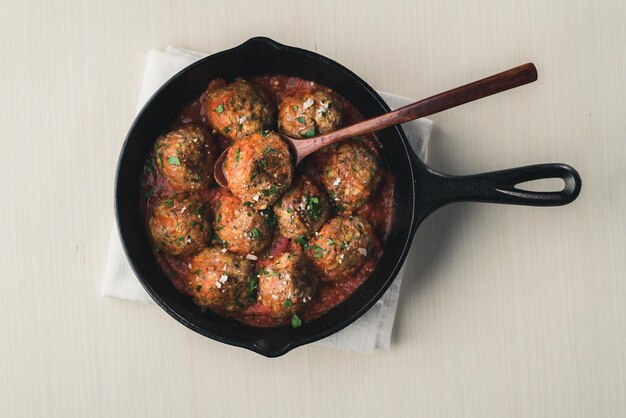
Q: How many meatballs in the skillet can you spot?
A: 11